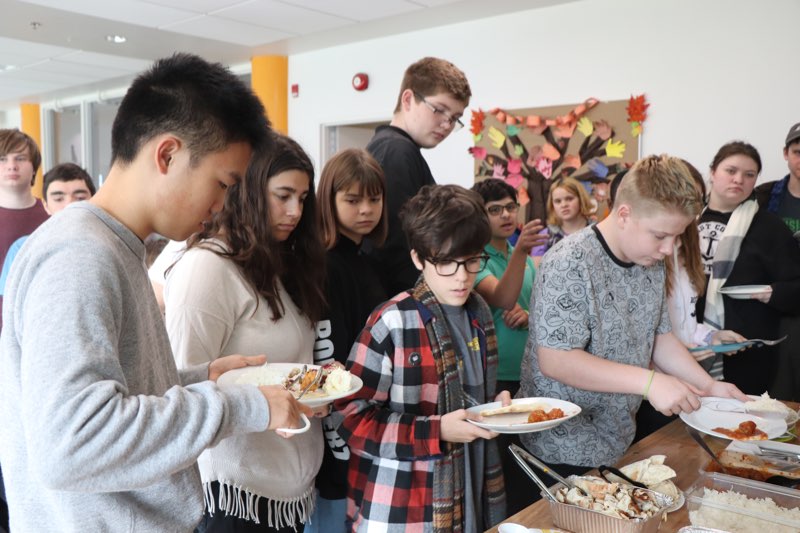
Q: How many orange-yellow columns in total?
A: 2